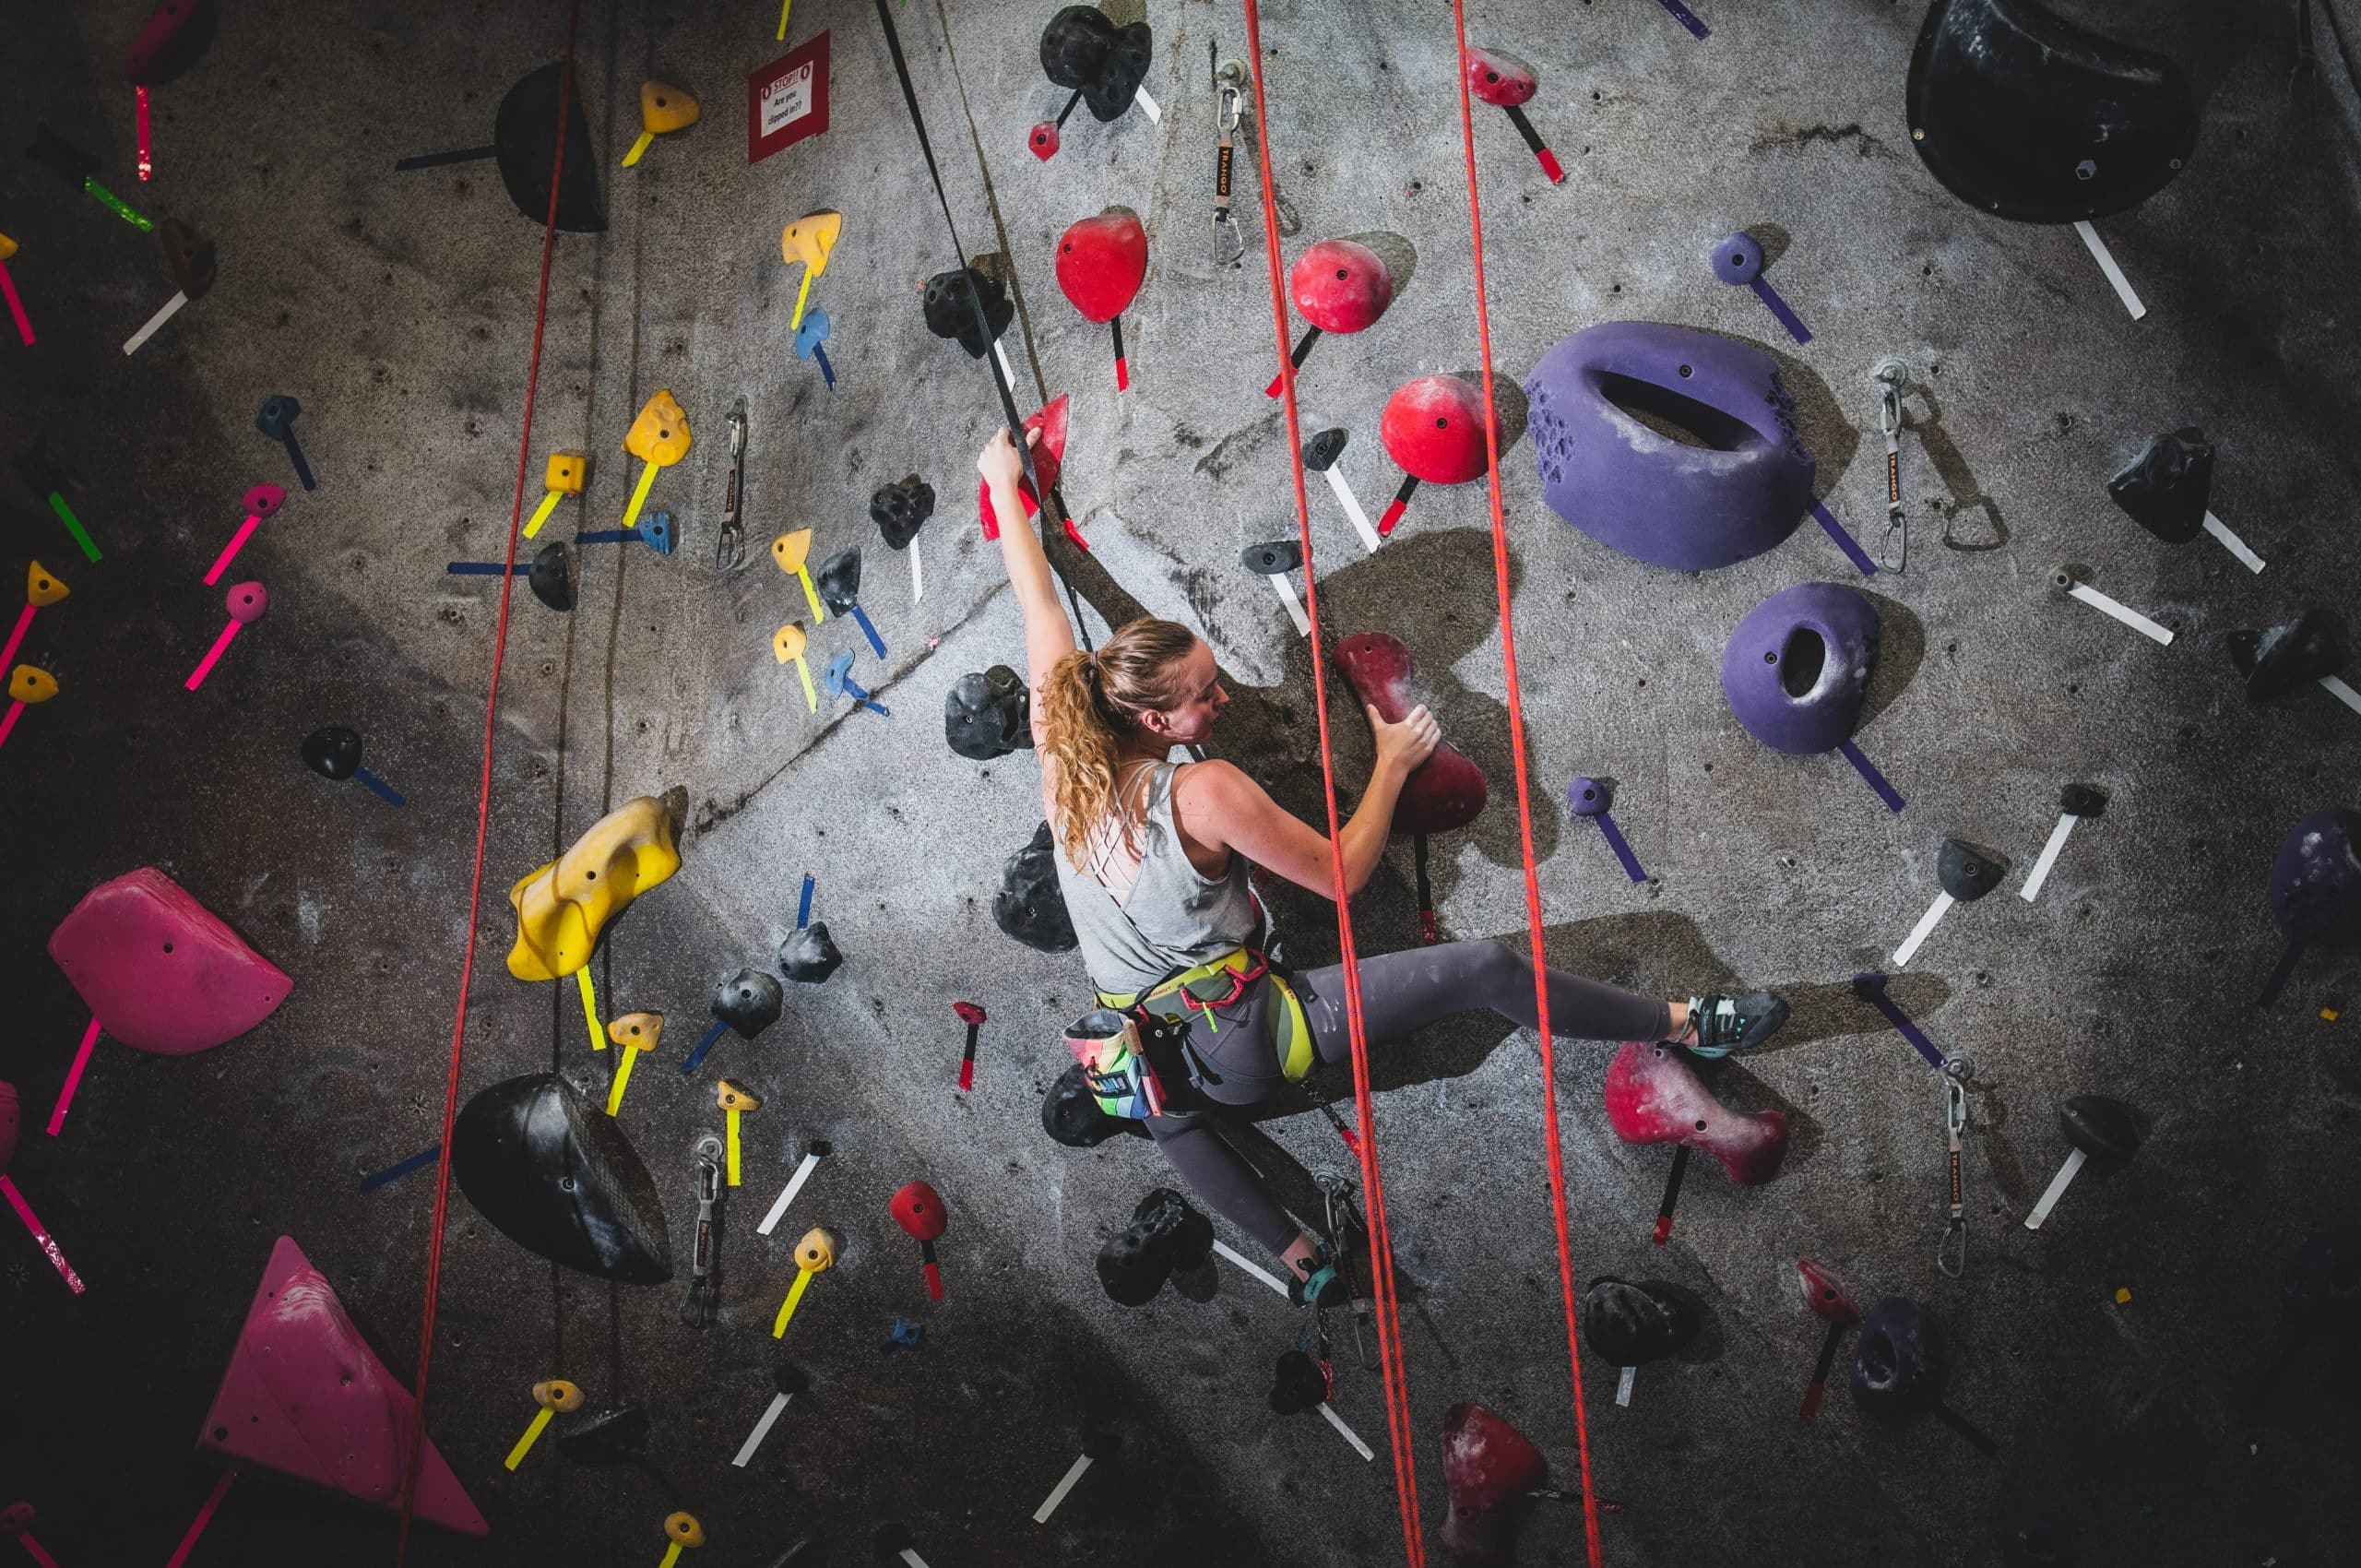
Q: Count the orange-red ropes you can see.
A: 3